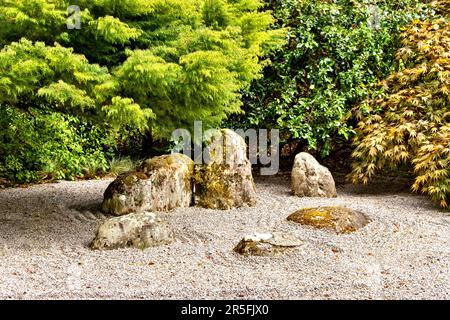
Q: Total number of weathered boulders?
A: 6